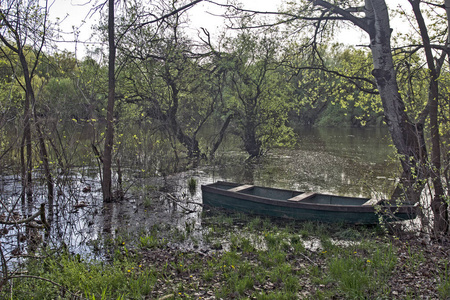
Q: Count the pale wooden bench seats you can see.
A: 3